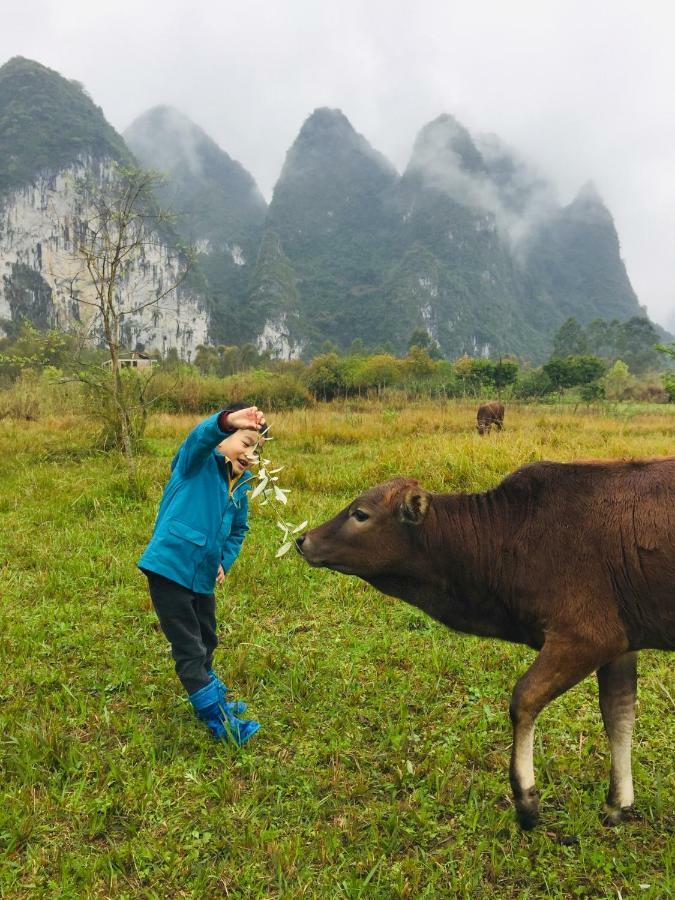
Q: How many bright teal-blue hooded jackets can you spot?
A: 1